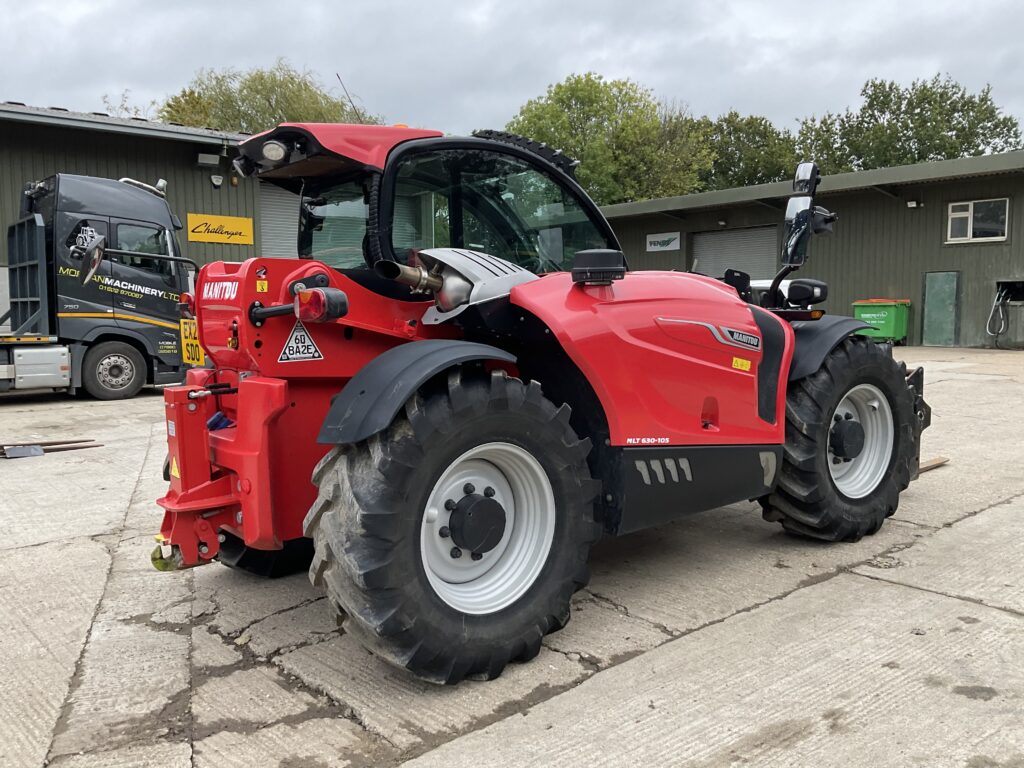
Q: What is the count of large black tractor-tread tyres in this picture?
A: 2